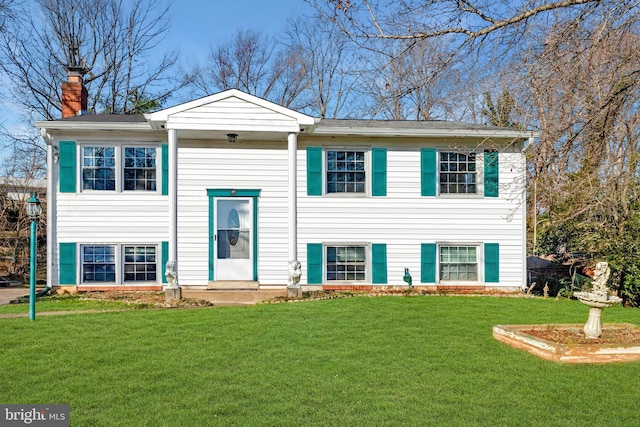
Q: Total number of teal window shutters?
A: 12